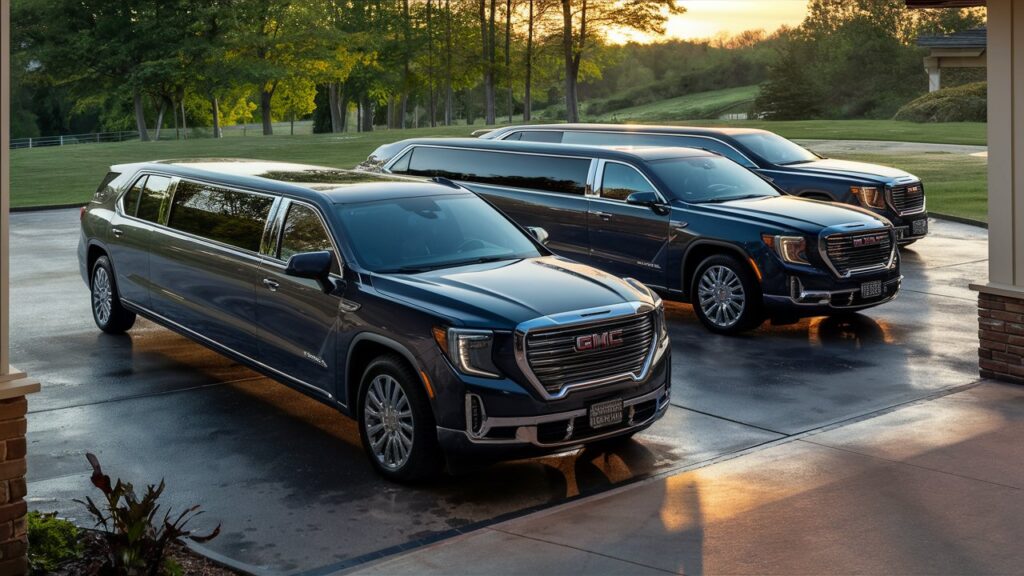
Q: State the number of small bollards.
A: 0